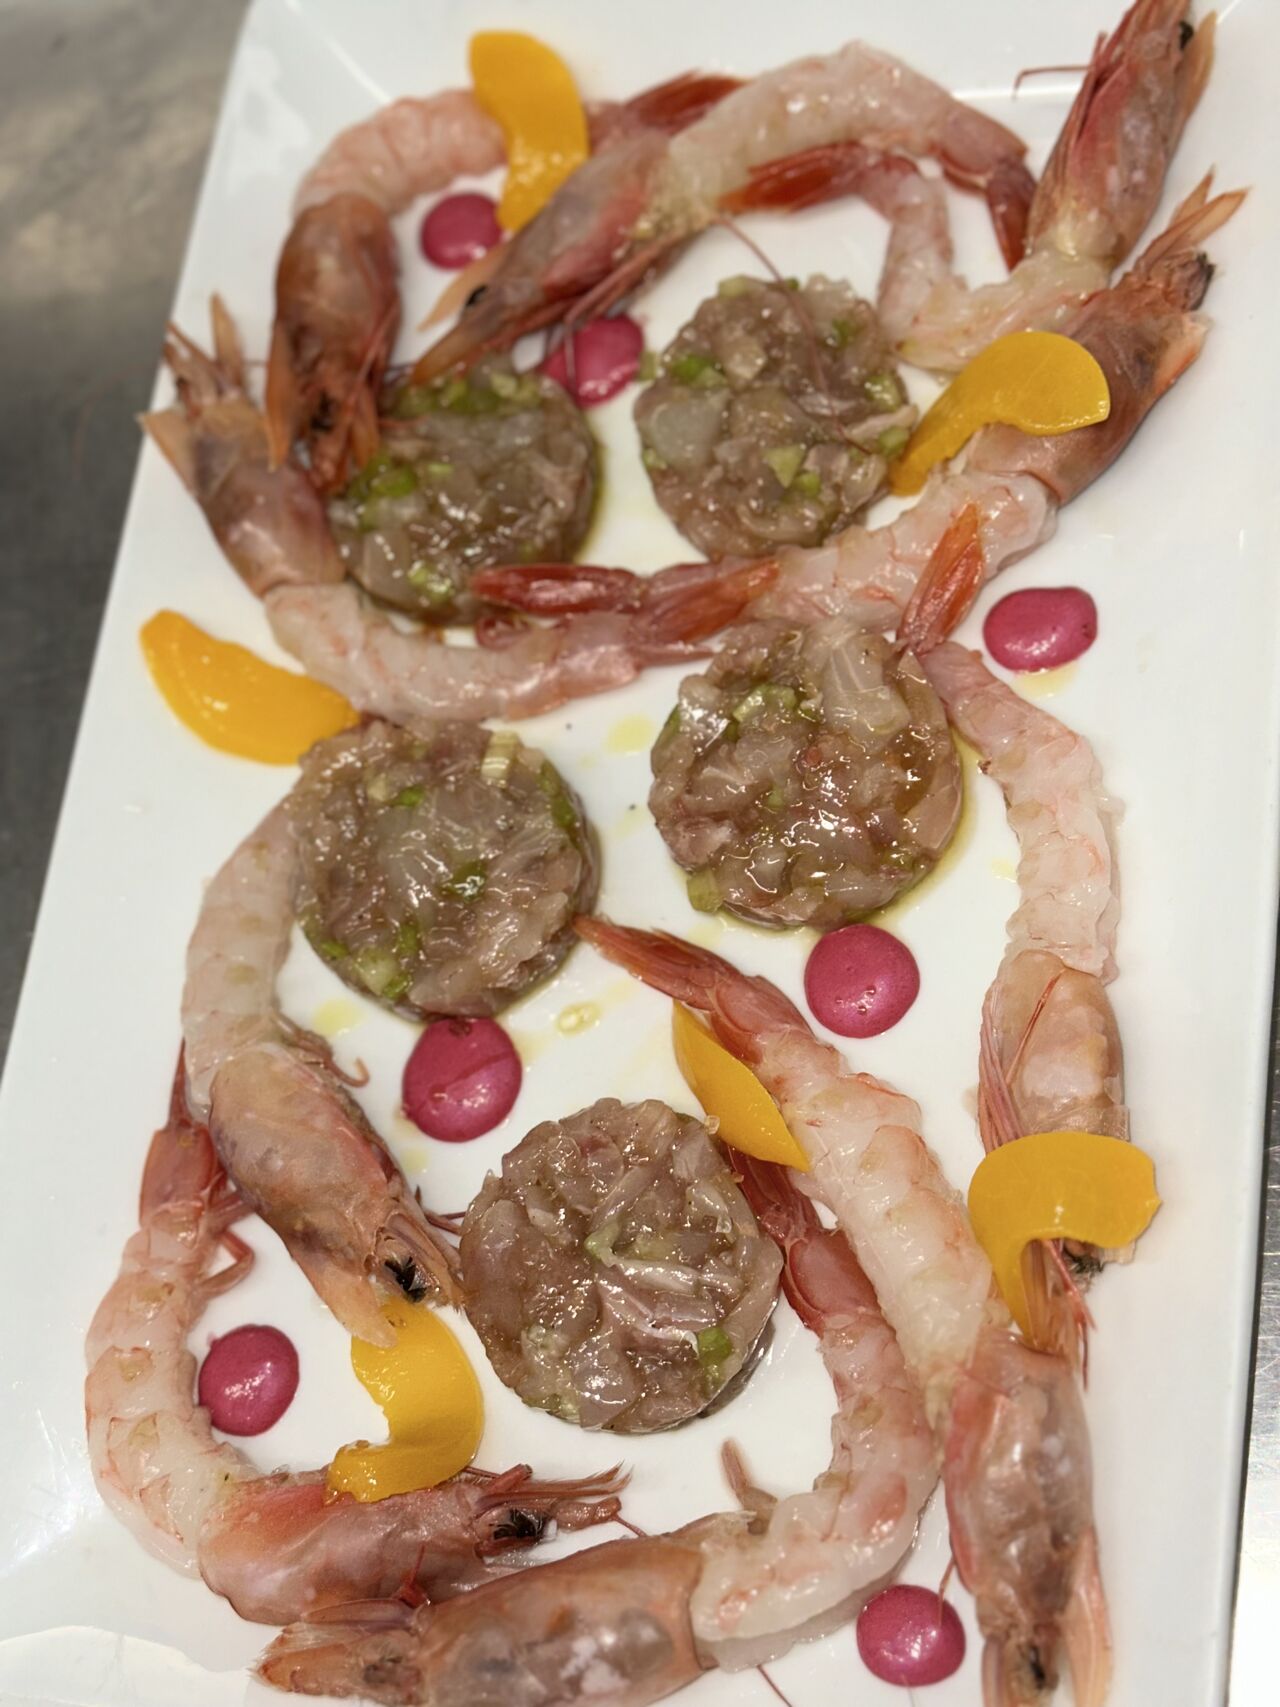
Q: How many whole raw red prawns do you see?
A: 10